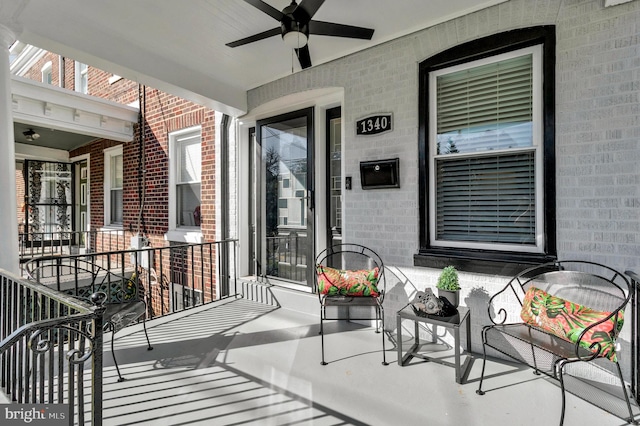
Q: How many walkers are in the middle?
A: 0